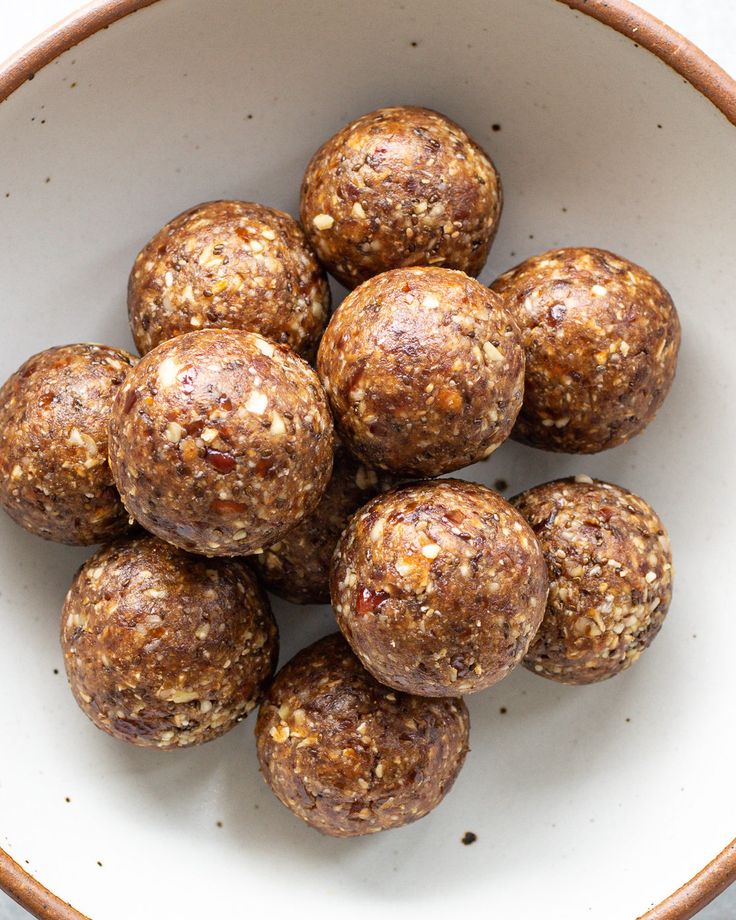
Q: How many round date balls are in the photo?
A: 11